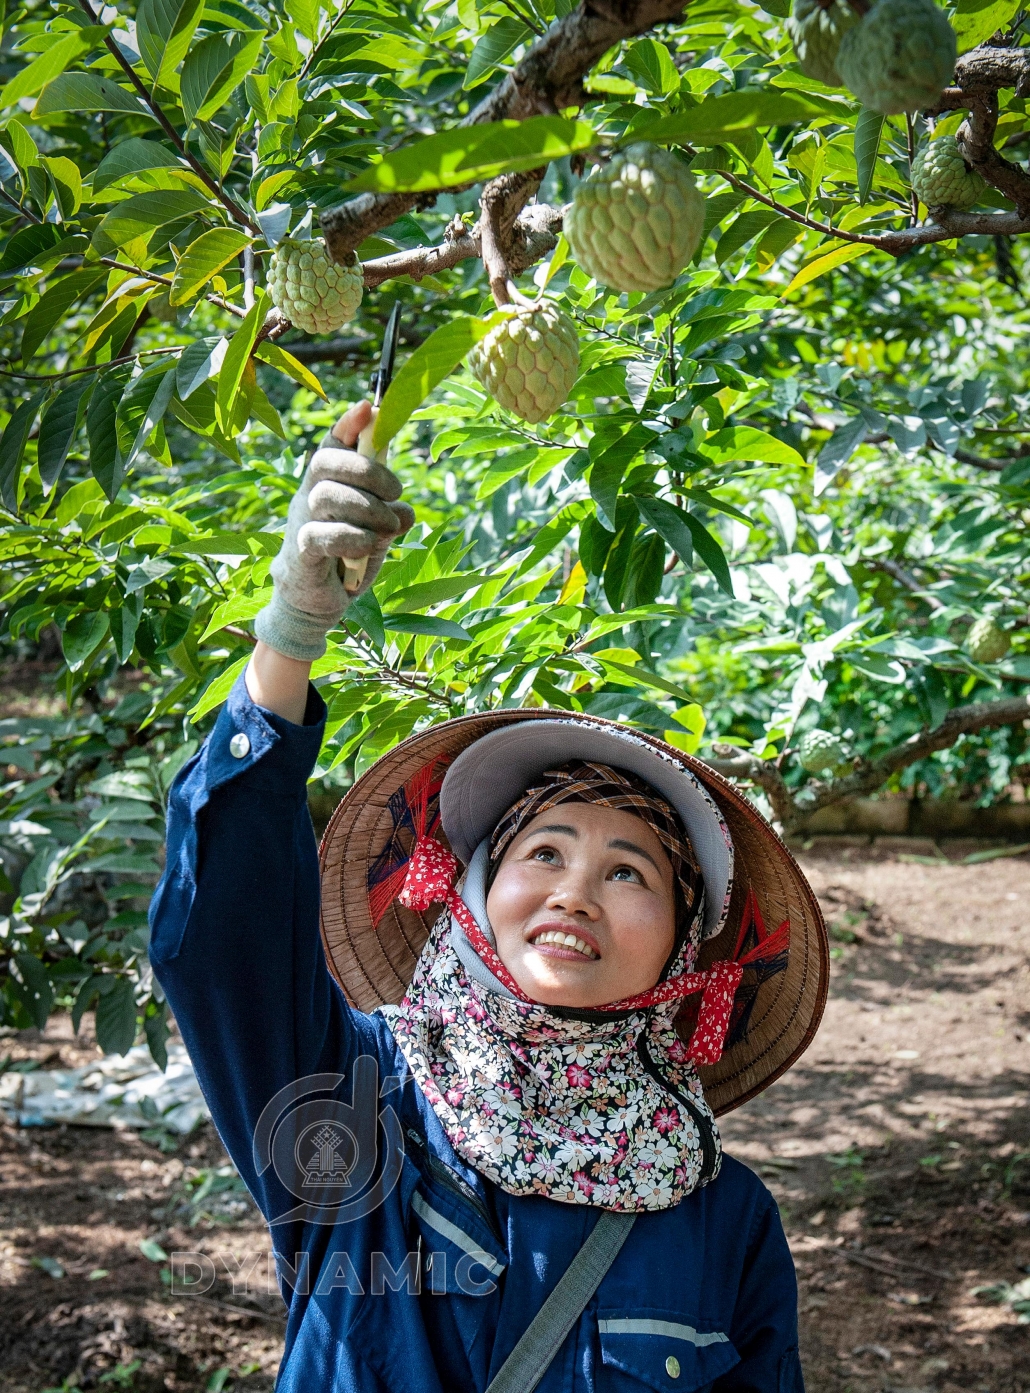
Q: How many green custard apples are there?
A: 8